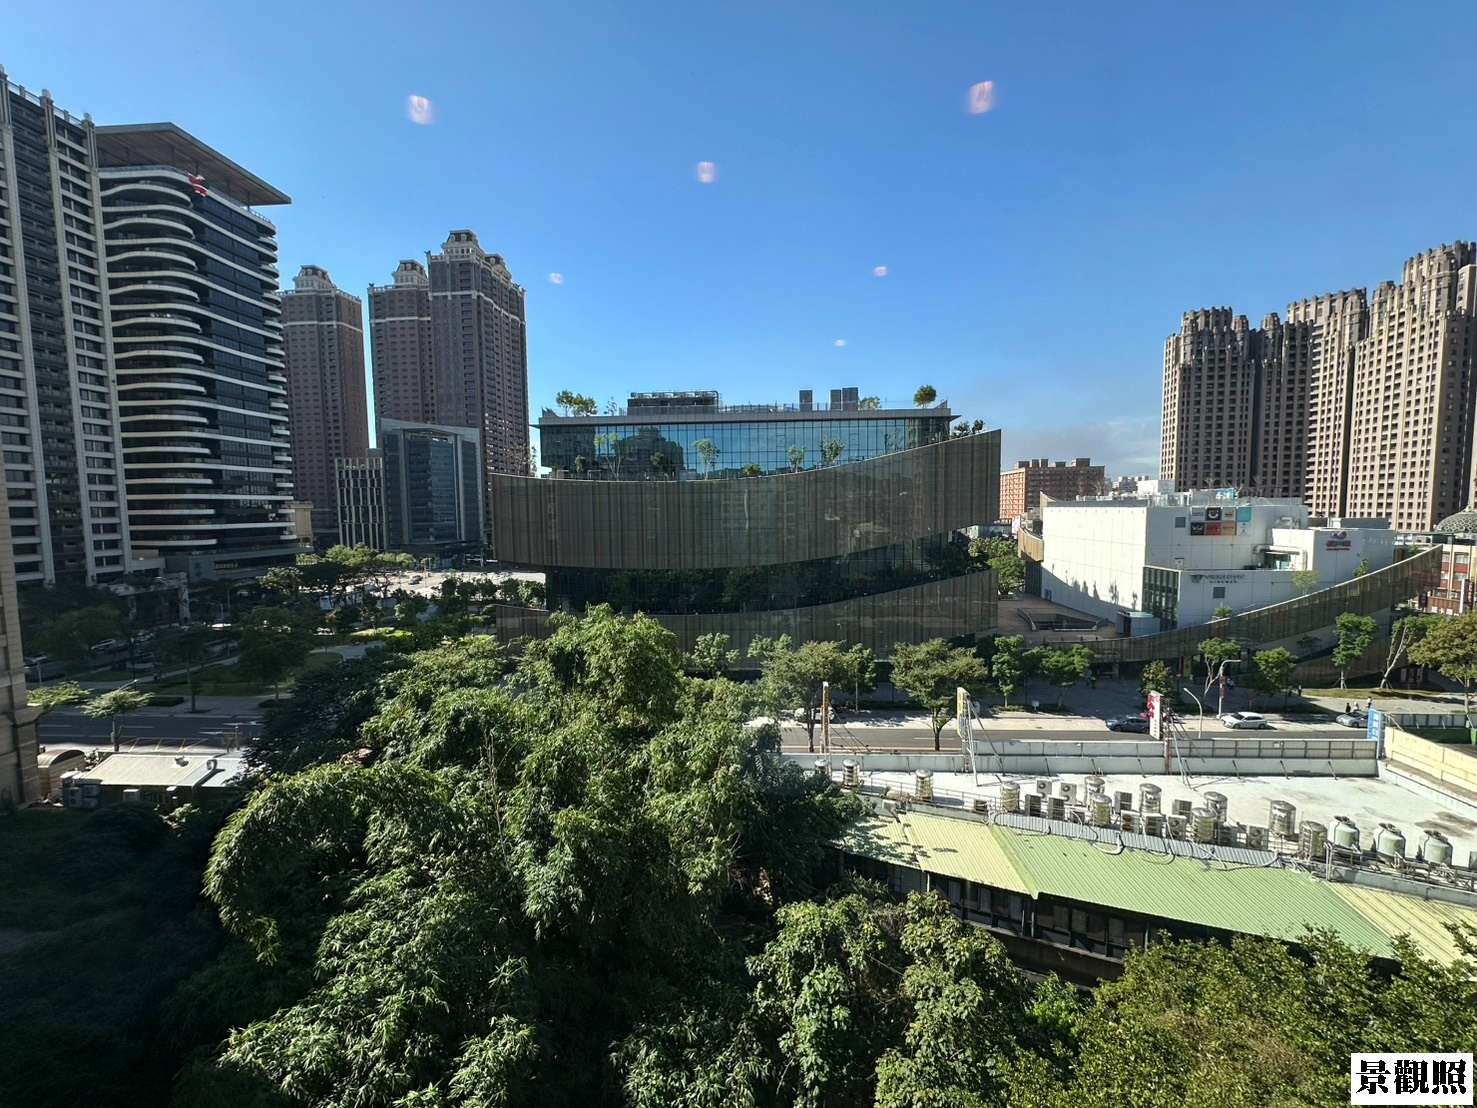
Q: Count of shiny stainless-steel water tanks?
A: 11